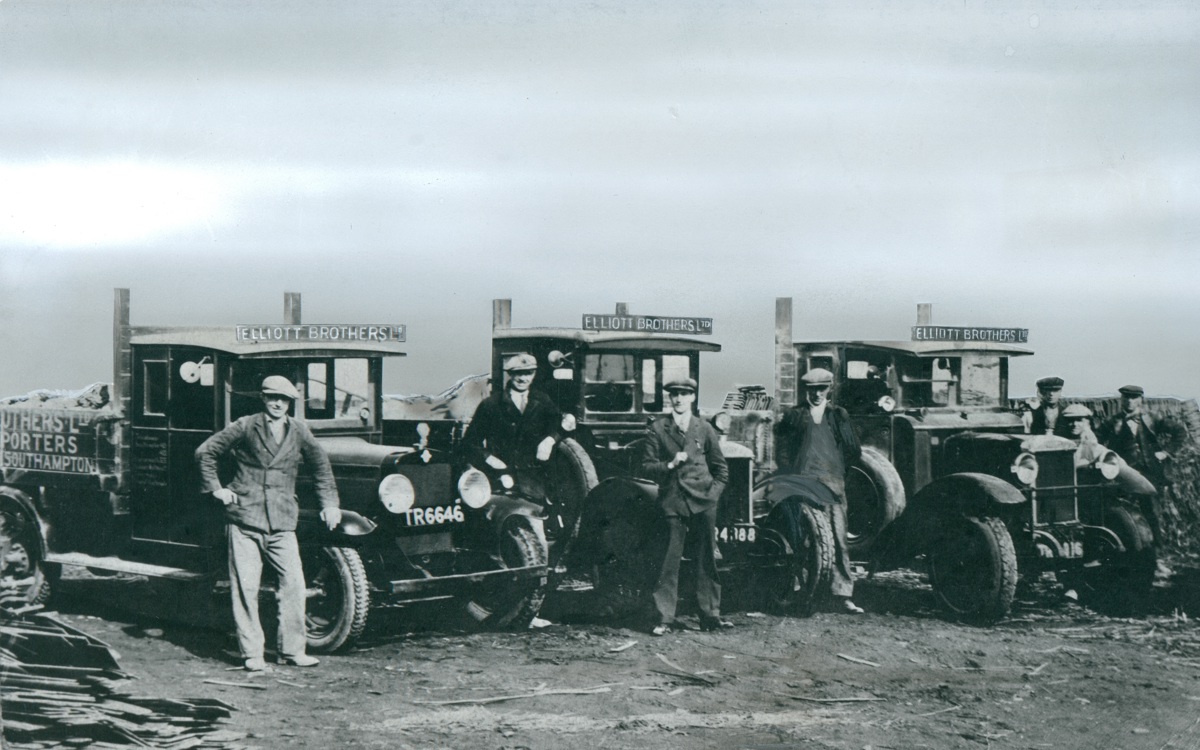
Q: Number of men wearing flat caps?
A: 7